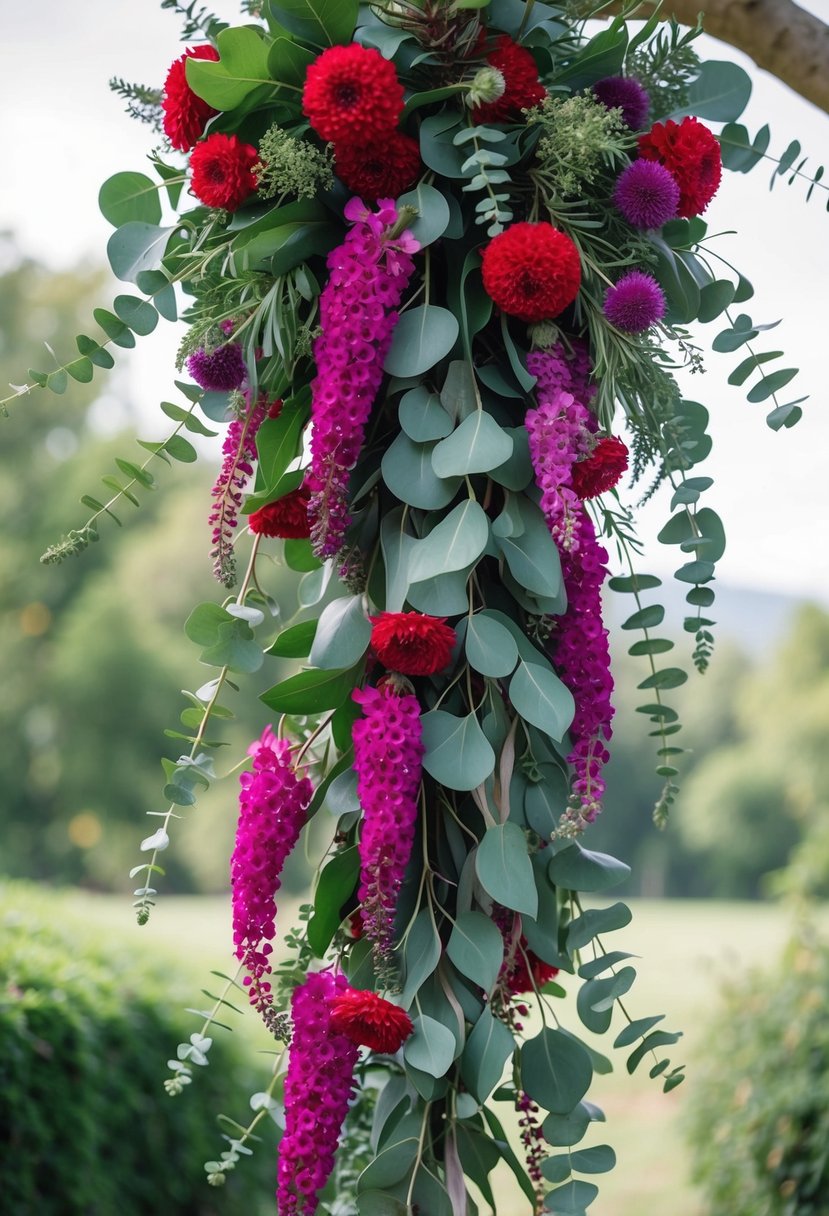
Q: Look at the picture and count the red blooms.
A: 12